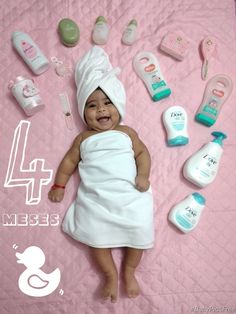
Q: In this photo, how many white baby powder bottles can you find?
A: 1